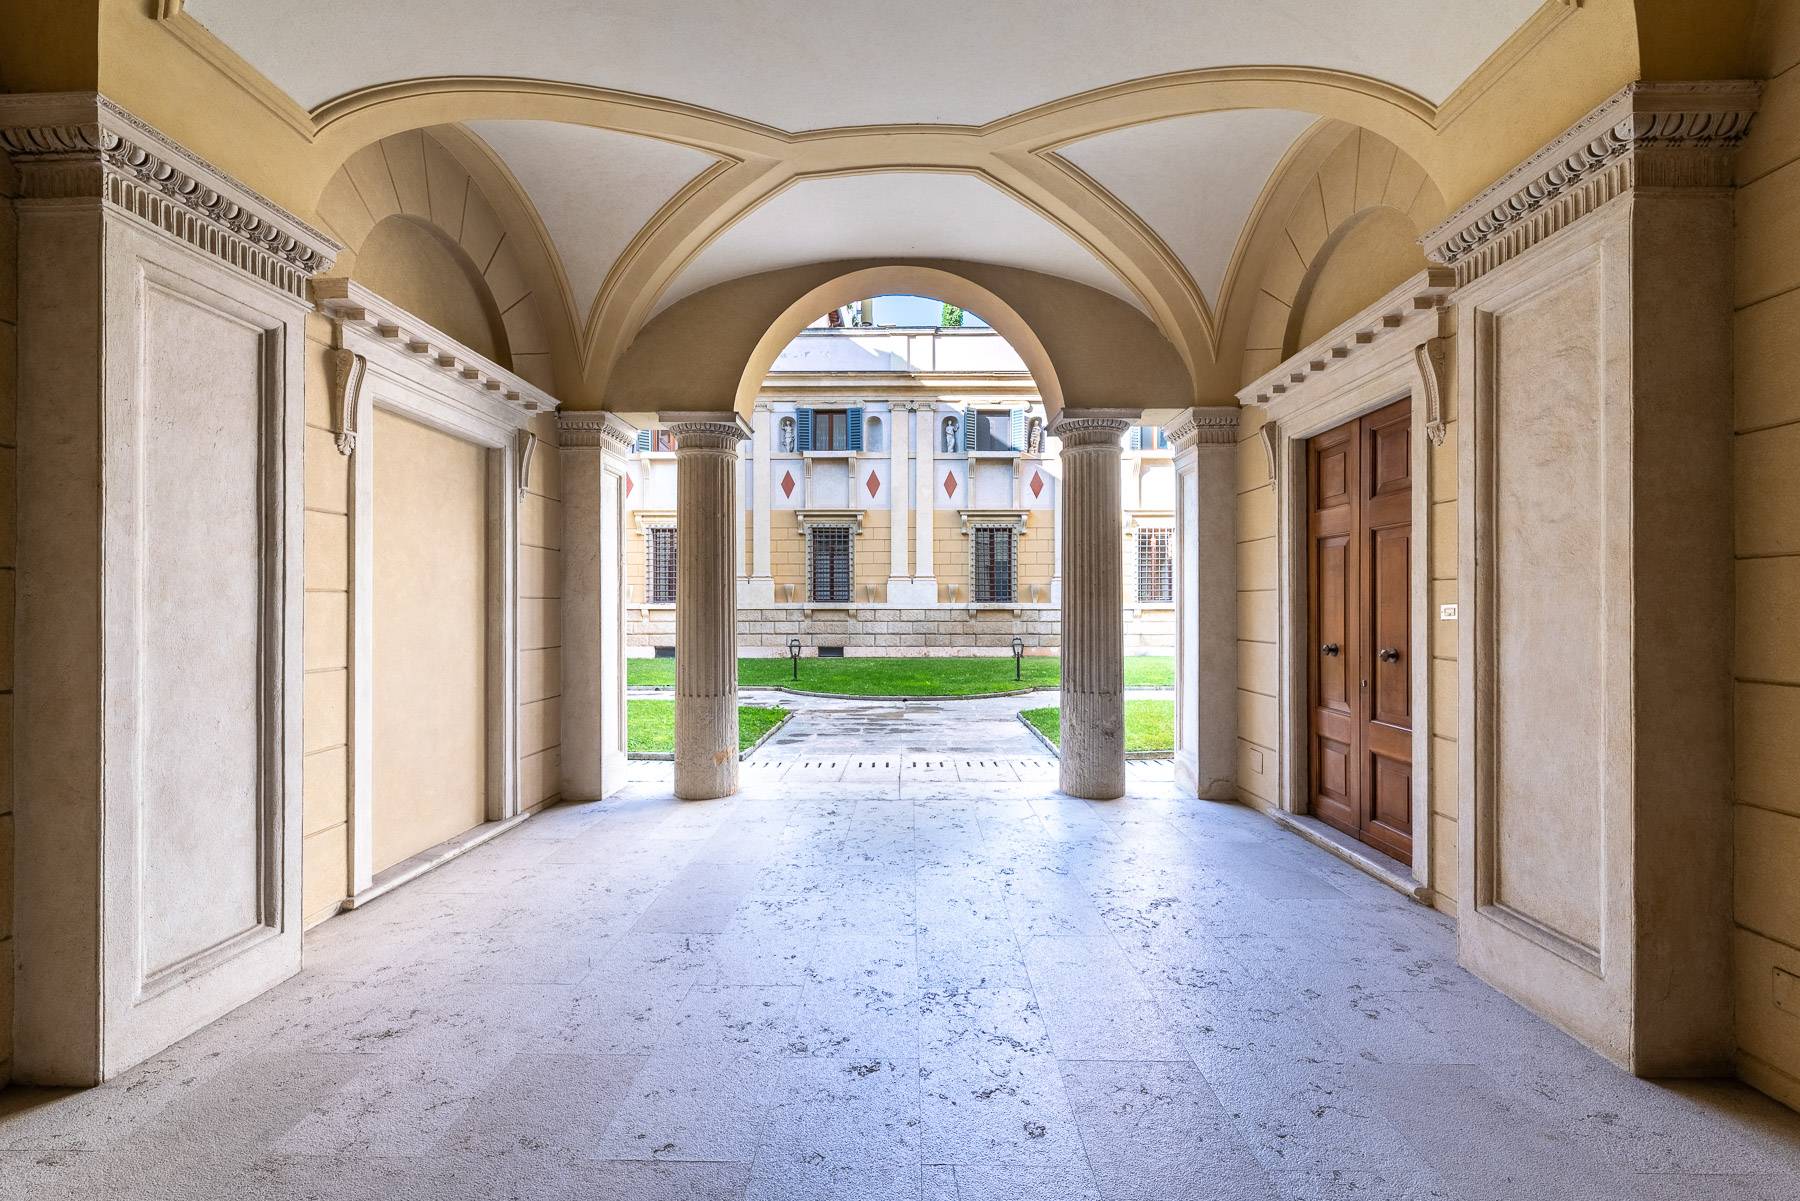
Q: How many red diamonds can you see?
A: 5